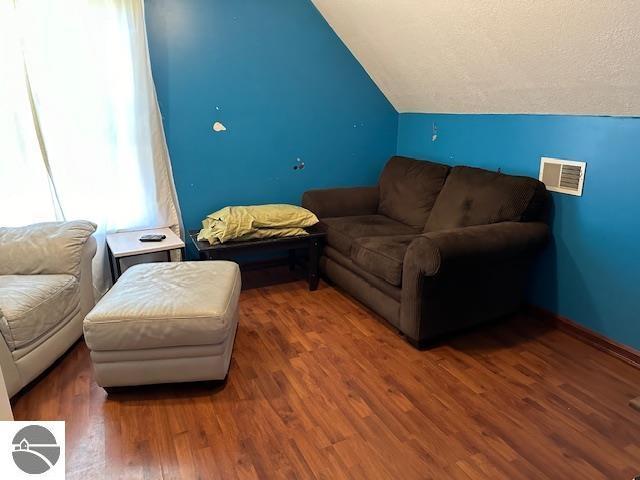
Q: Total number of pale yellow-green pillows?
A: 2